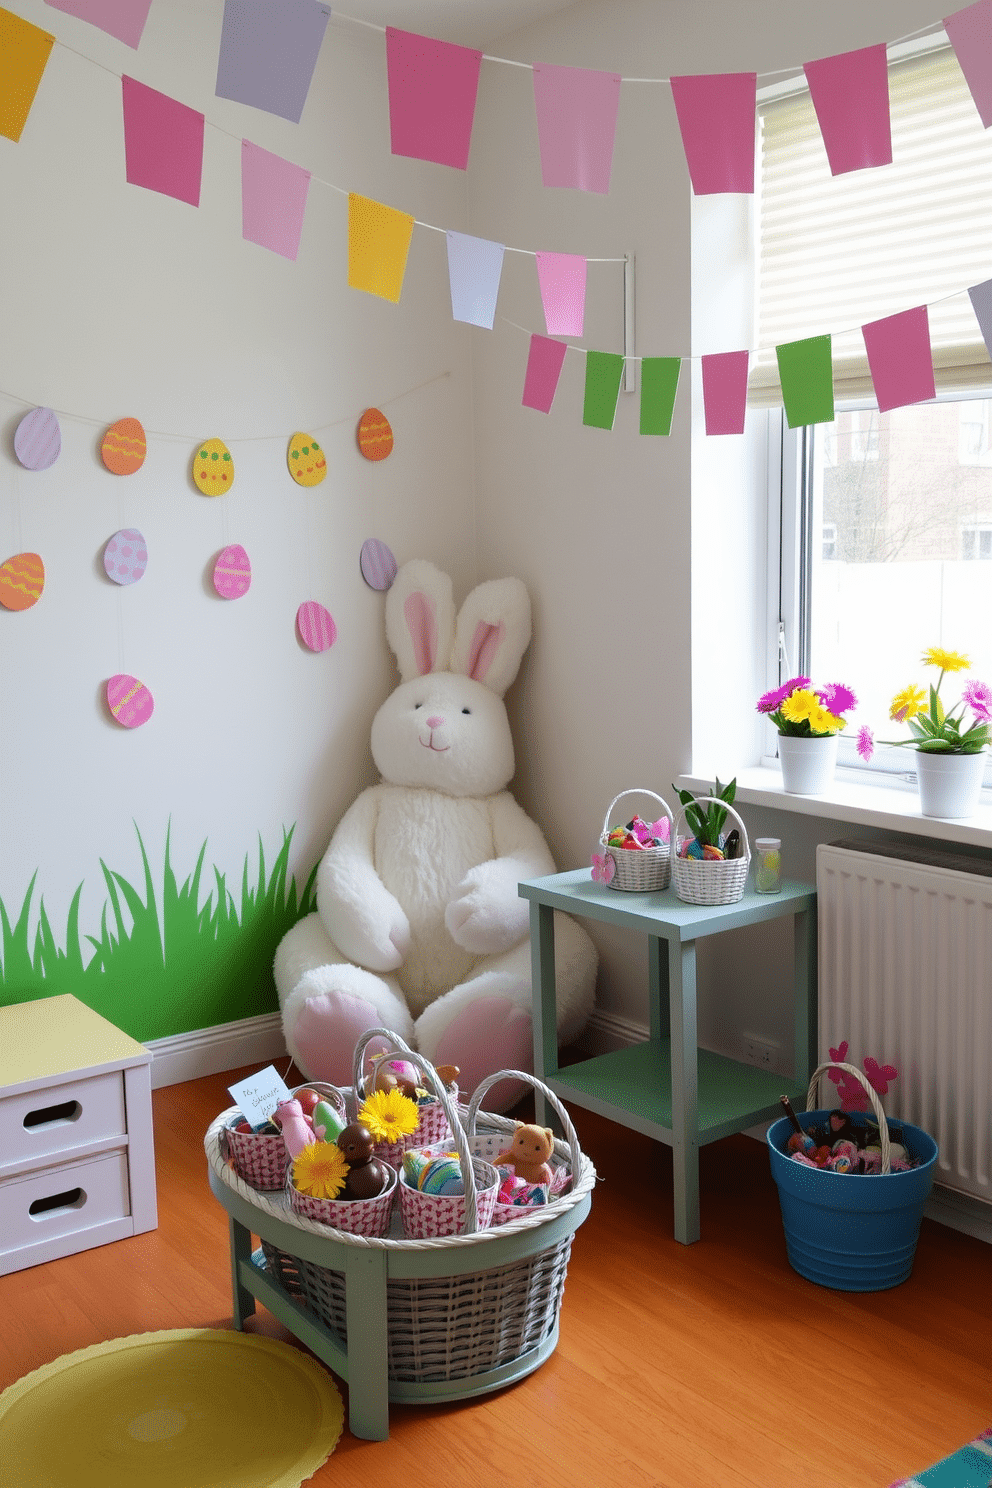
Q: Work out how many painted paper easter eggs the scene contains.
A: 11